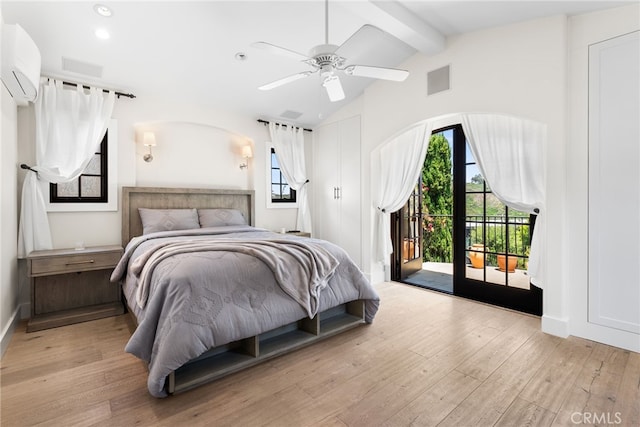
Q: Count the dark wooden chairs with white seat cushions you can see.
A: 0